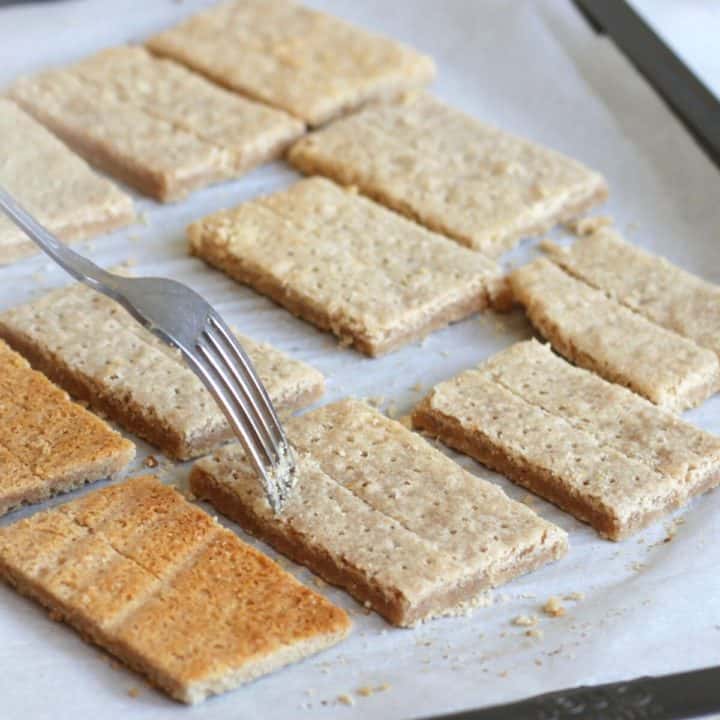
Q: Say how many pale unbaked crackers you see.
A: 9